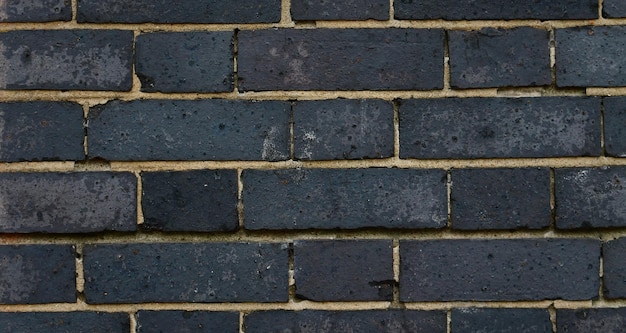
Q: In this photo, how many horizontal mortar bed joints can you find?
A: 5